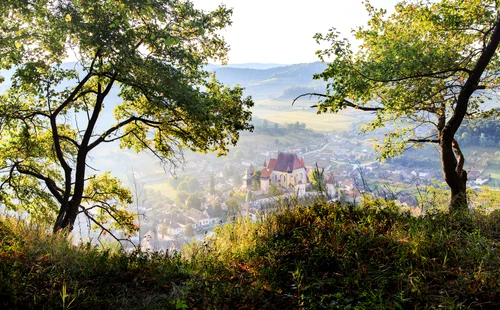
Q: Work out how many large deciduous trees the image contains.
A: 2